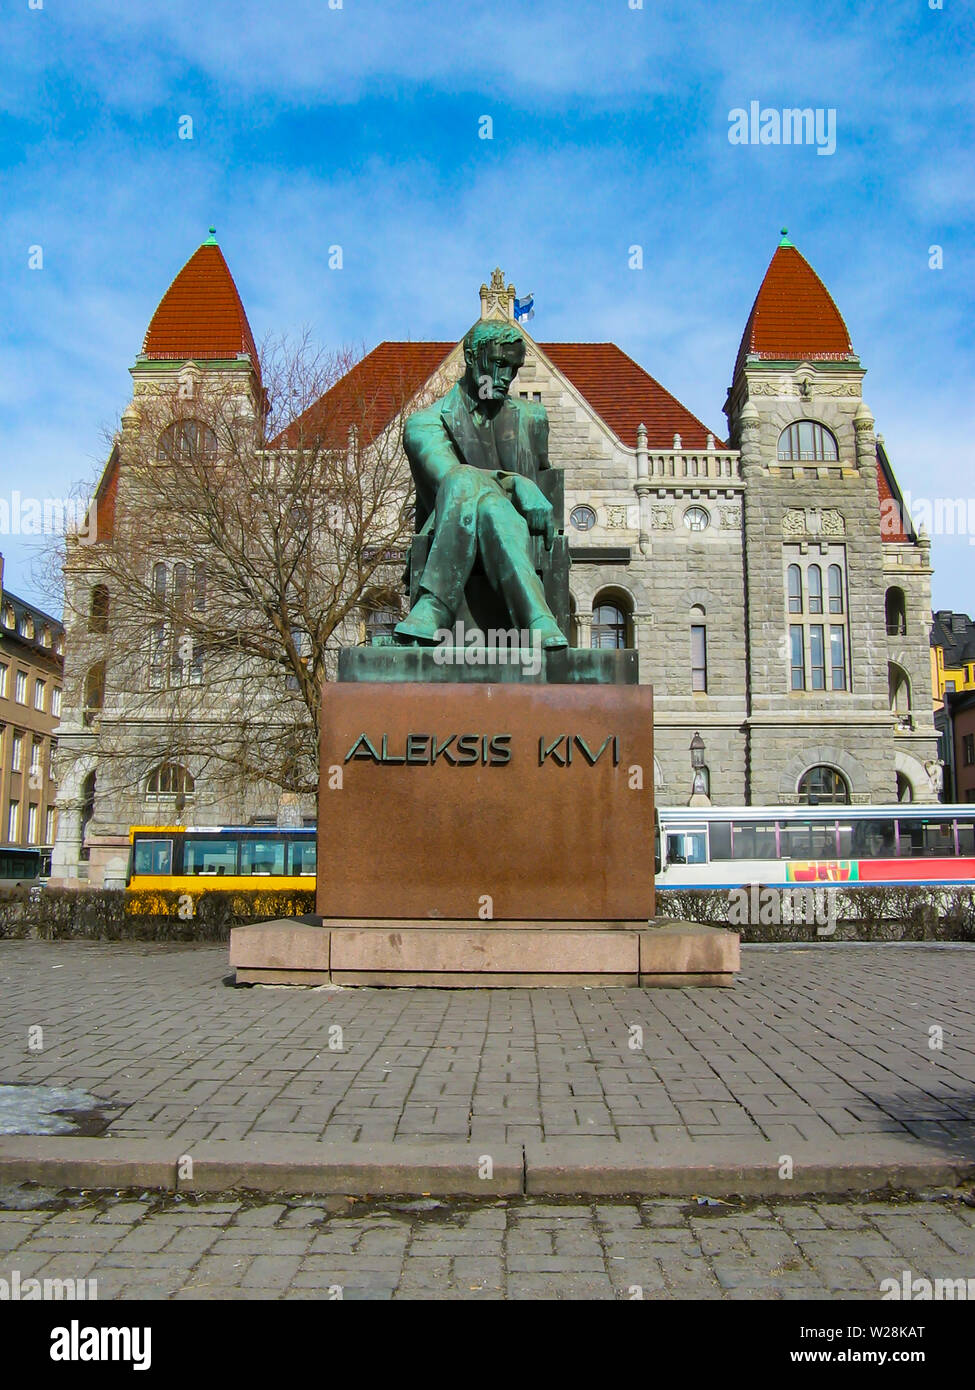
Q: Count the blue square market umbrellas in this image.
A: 0